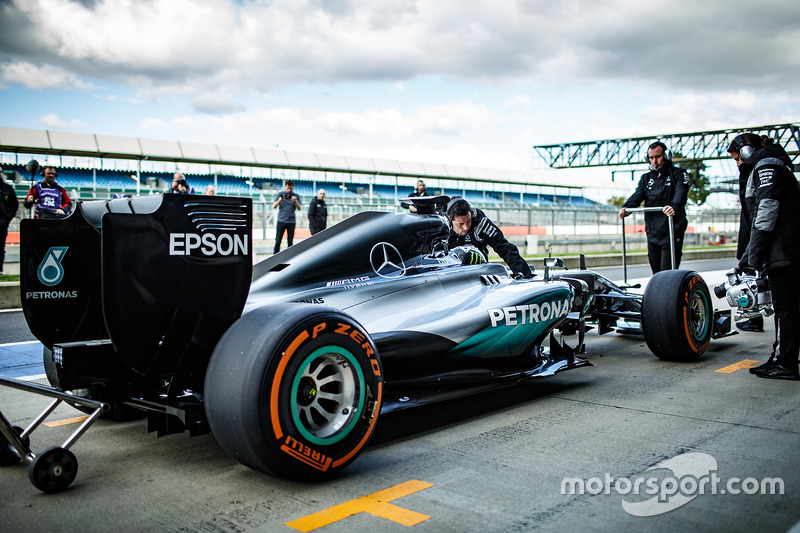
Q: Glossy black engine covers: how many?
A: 1